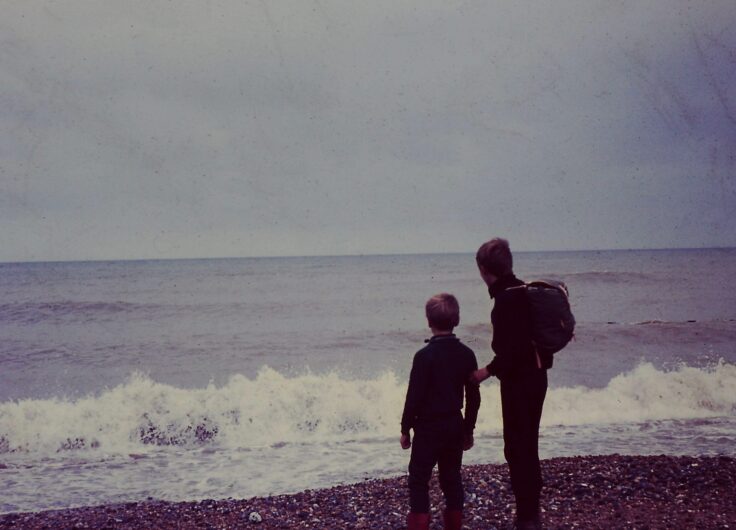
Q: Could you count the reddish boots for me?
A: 2